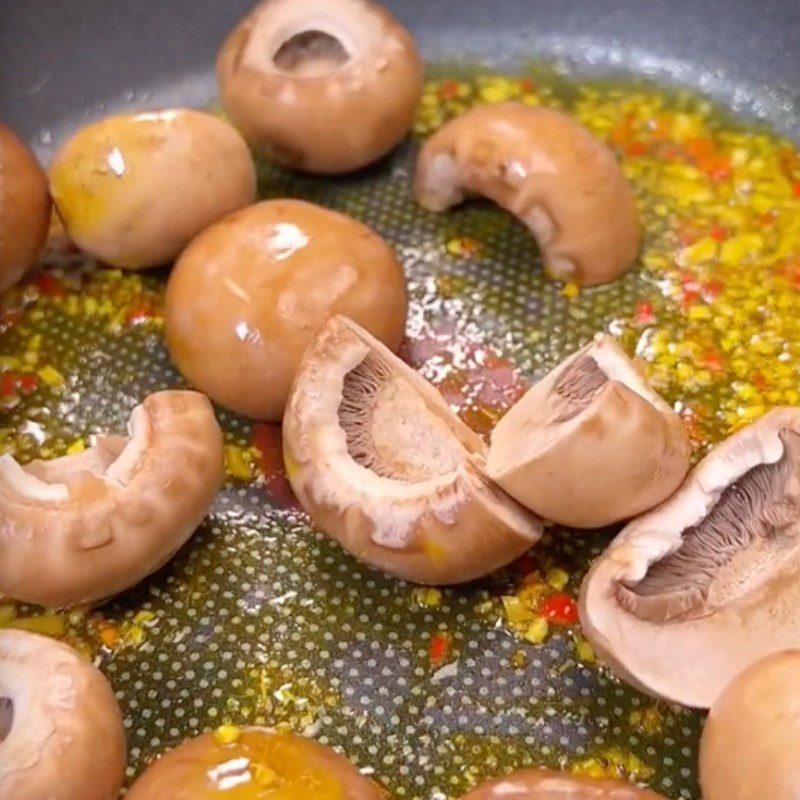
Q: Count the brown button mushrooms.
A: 13